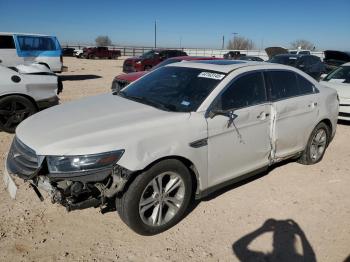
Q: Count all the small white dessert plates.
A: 0